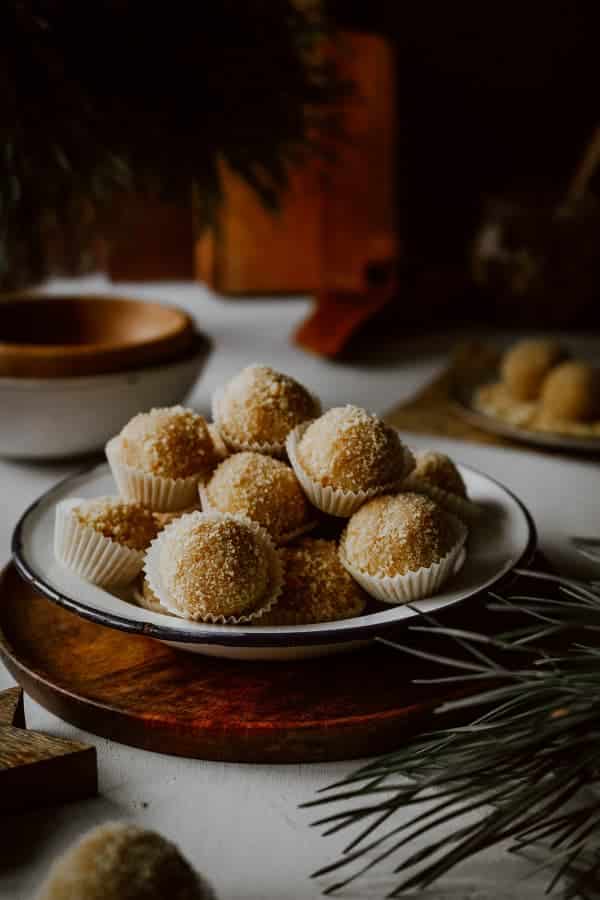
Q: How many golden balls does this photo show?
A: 12